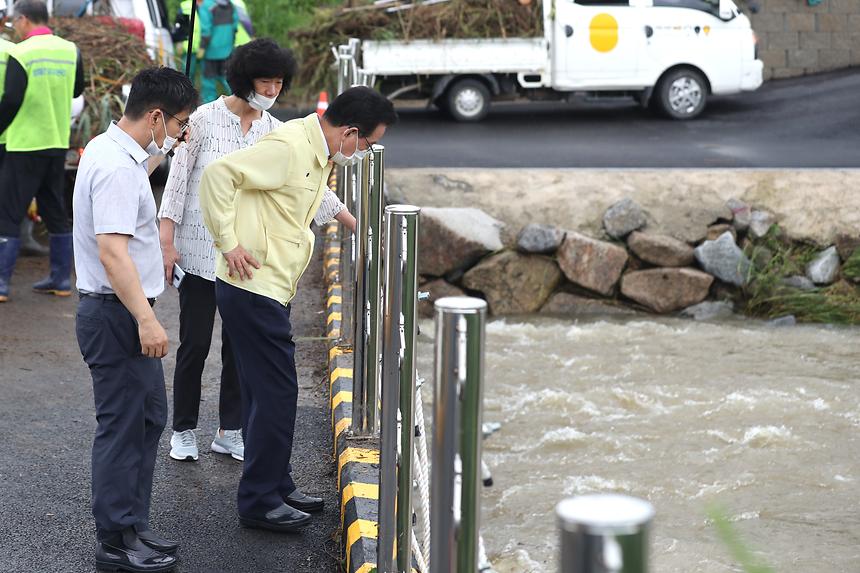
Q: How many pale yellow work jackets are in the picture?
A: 1